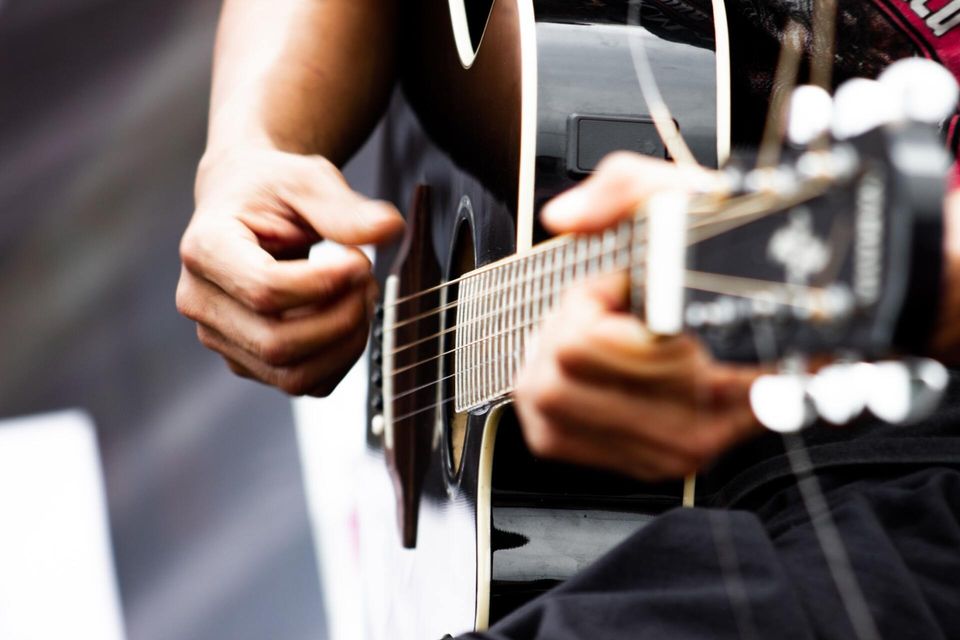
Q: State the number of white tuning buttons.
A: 6